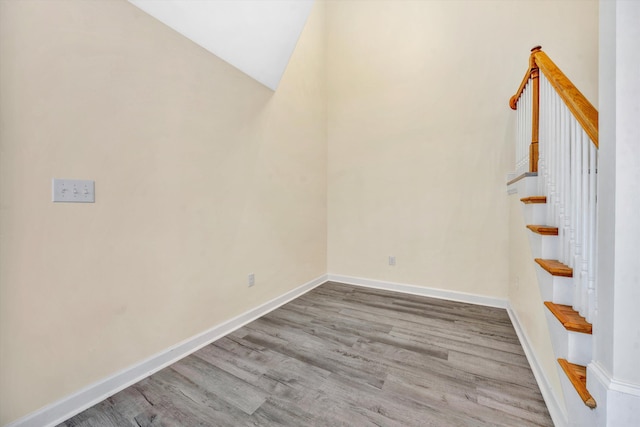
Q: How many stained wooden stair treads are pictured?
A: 5